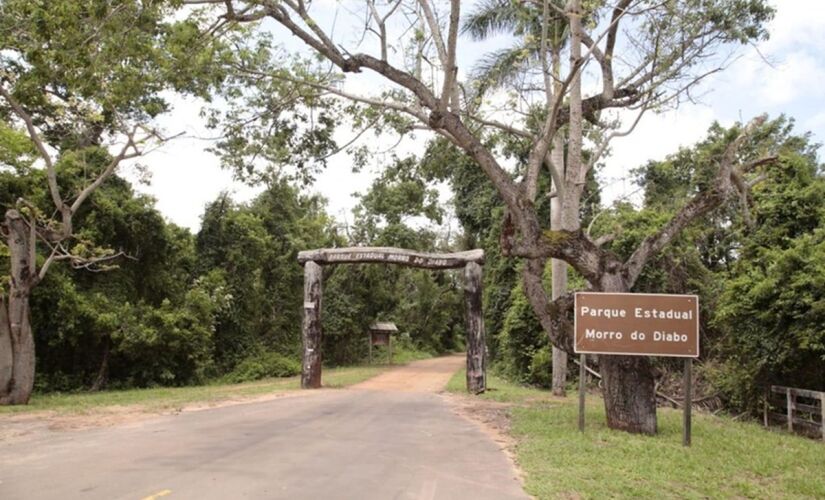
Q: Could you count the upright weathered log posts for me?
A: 2